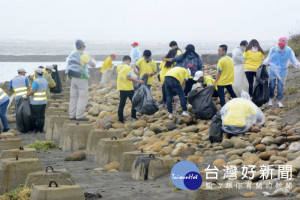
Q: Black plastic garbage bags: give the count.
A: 6